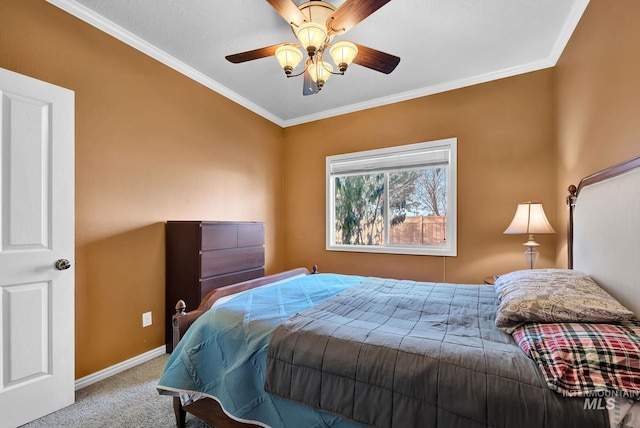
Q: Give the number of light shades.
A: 5